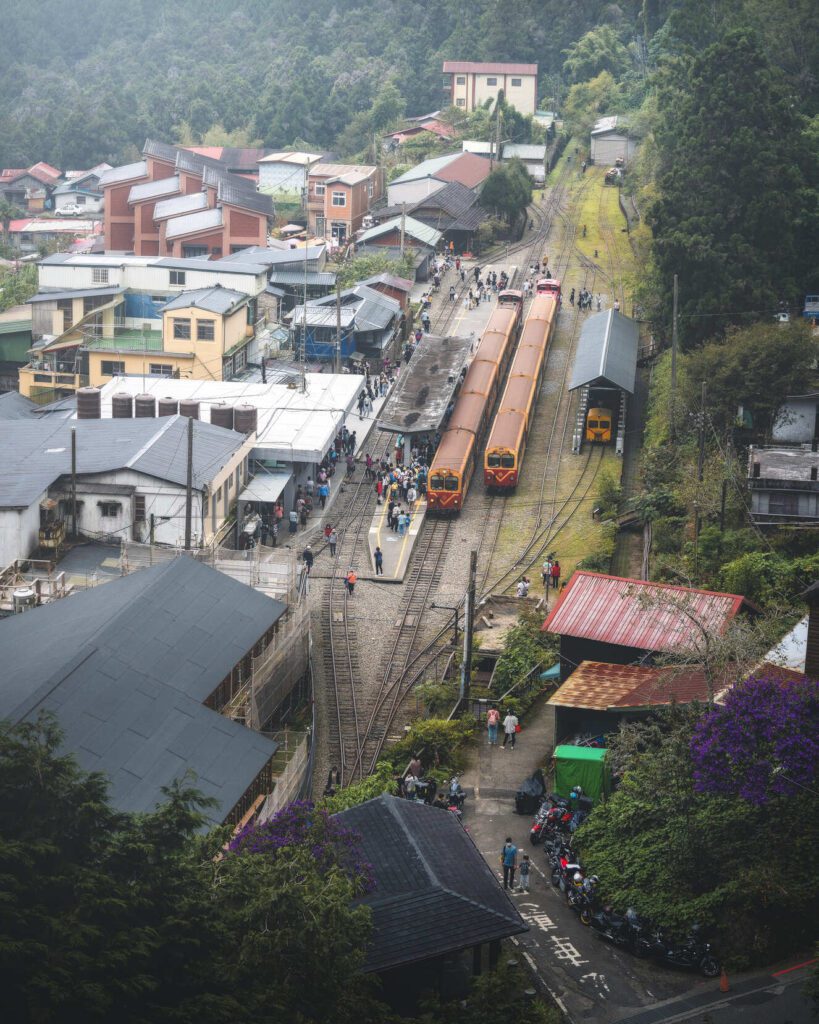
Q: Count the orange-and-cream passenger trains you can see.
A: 2